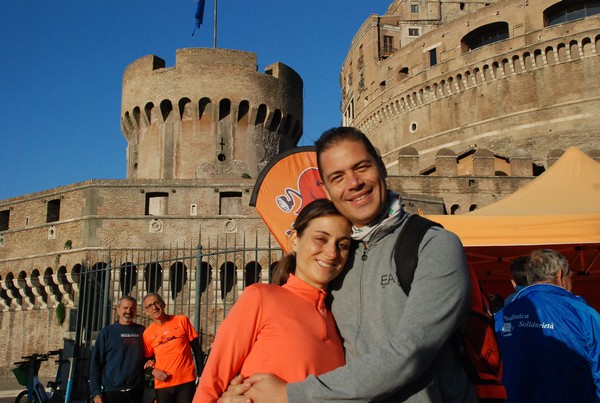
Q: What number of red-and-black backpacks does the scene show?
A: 1